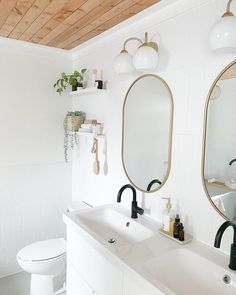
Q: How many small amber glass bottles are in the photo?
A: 2